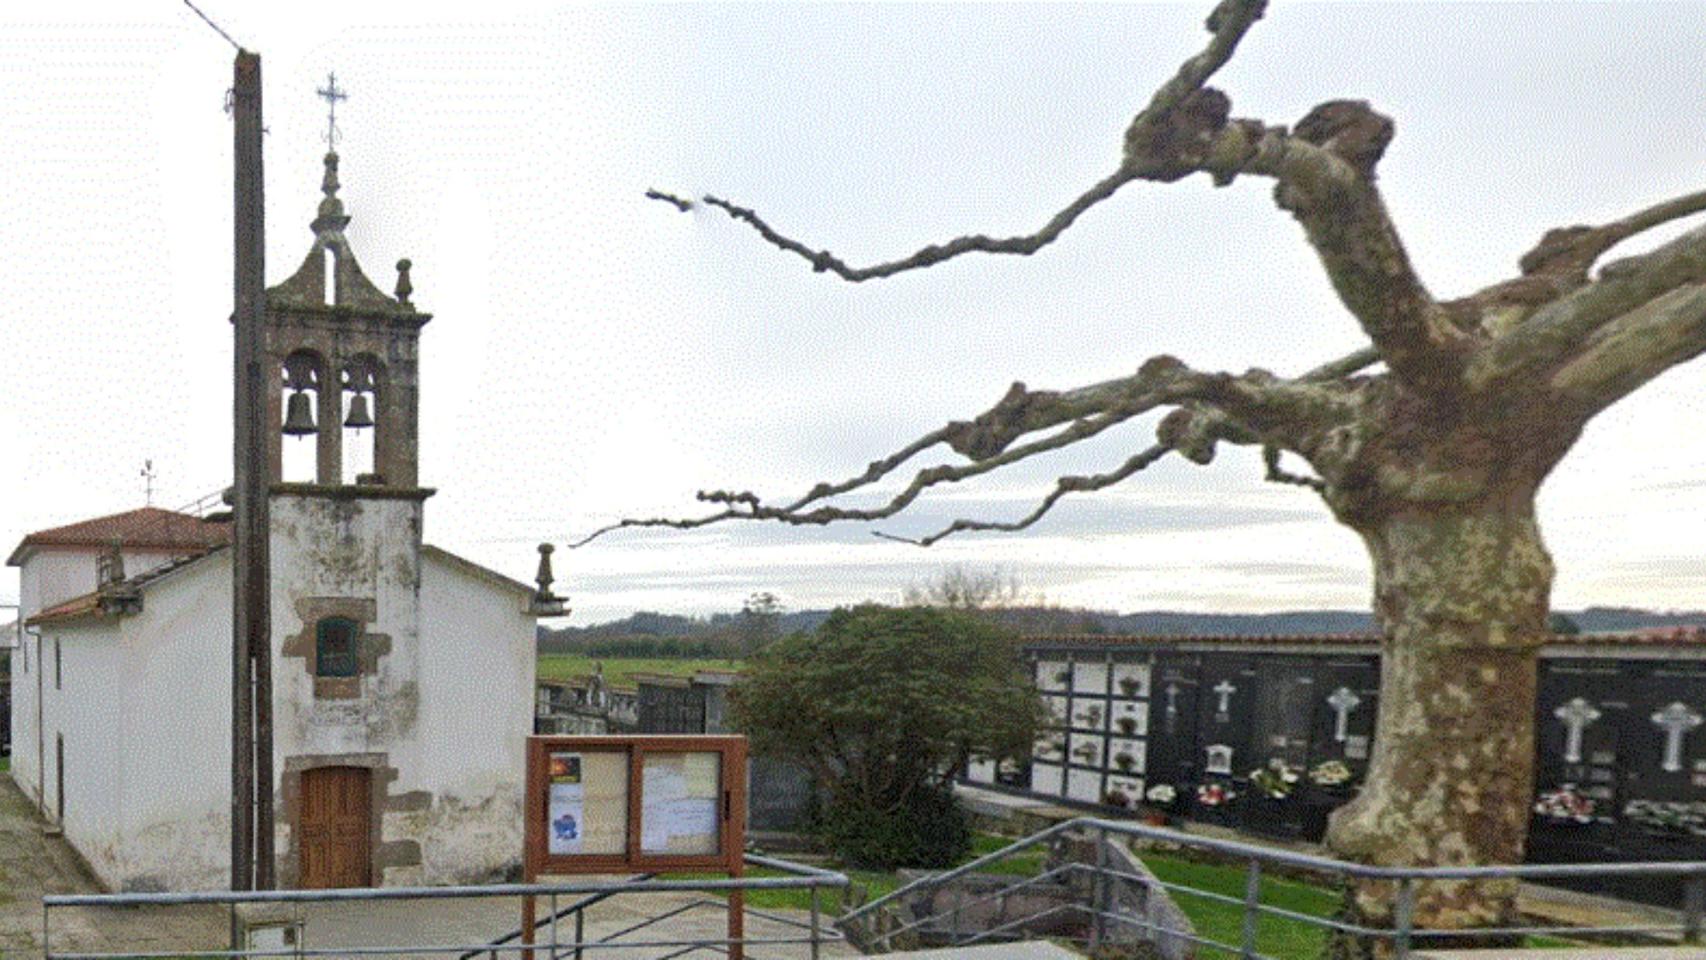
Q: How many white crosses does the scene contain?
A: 5